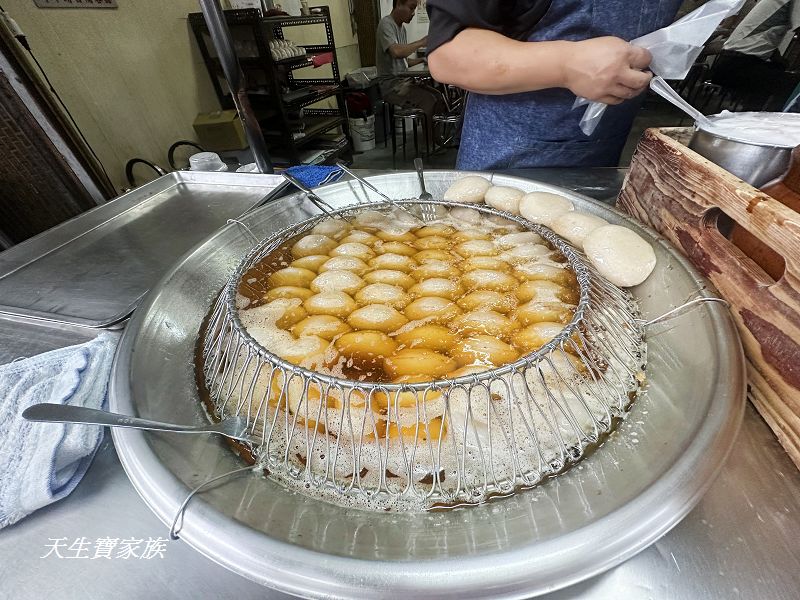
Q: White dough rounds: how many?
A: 5